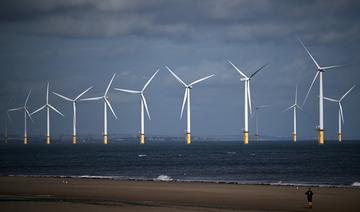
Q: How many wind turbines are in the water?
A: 12